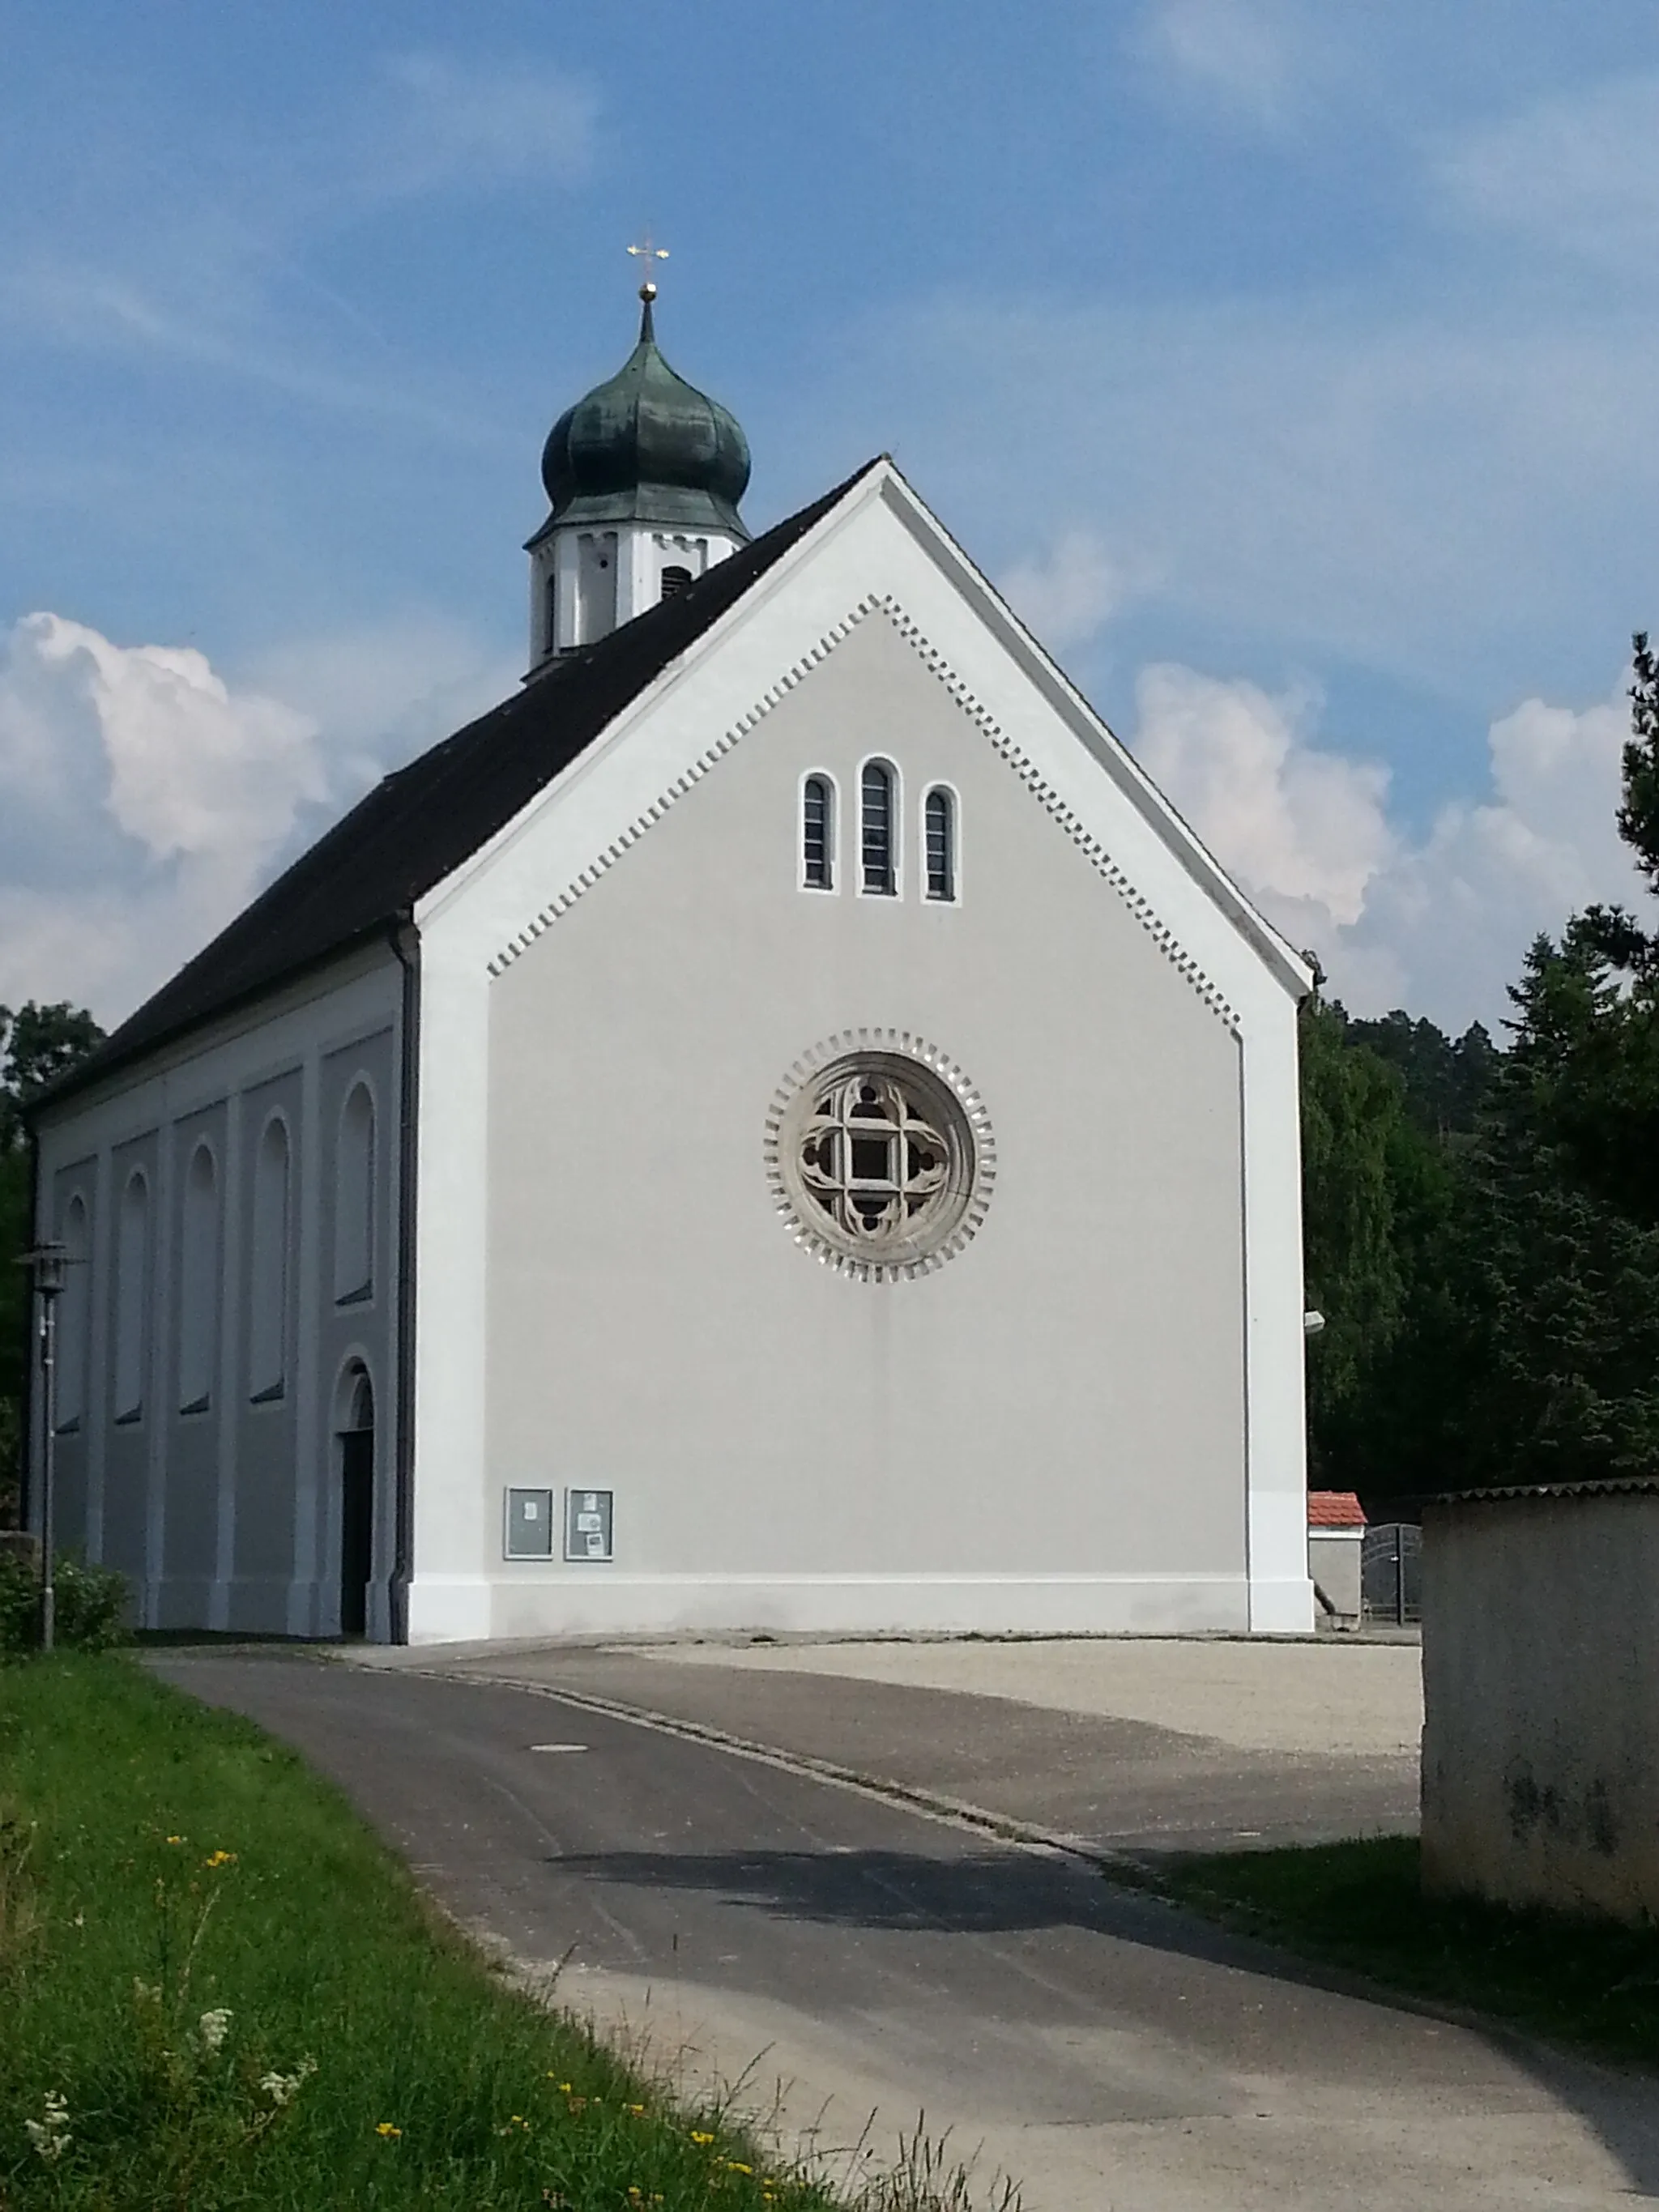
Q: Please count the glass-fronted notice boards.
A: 2